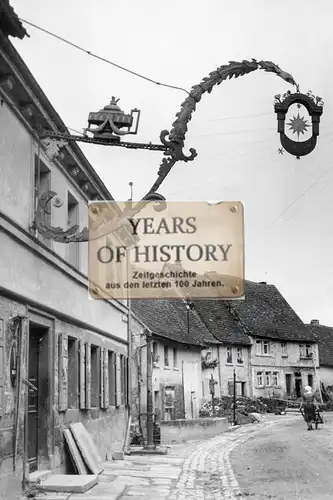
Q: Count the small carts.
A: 1